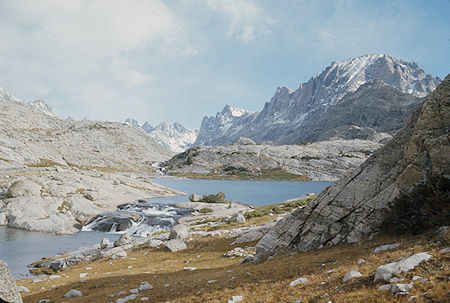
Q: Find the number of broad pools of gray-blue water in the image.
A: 2